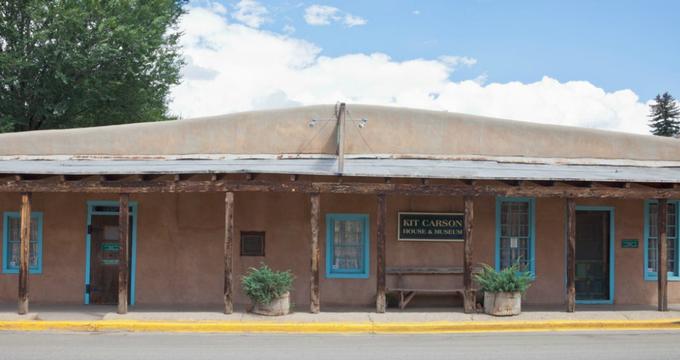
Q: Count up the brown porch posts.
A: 8